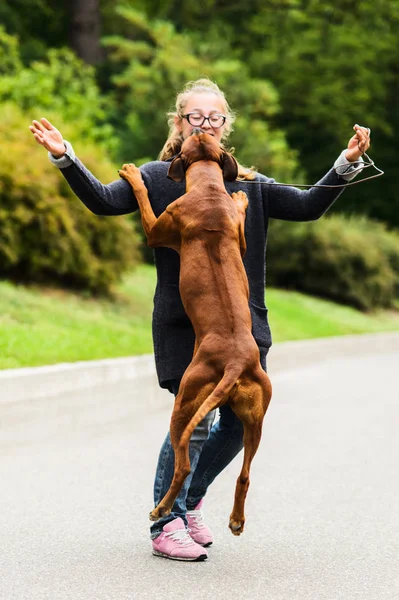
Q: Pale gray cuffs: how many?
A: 2